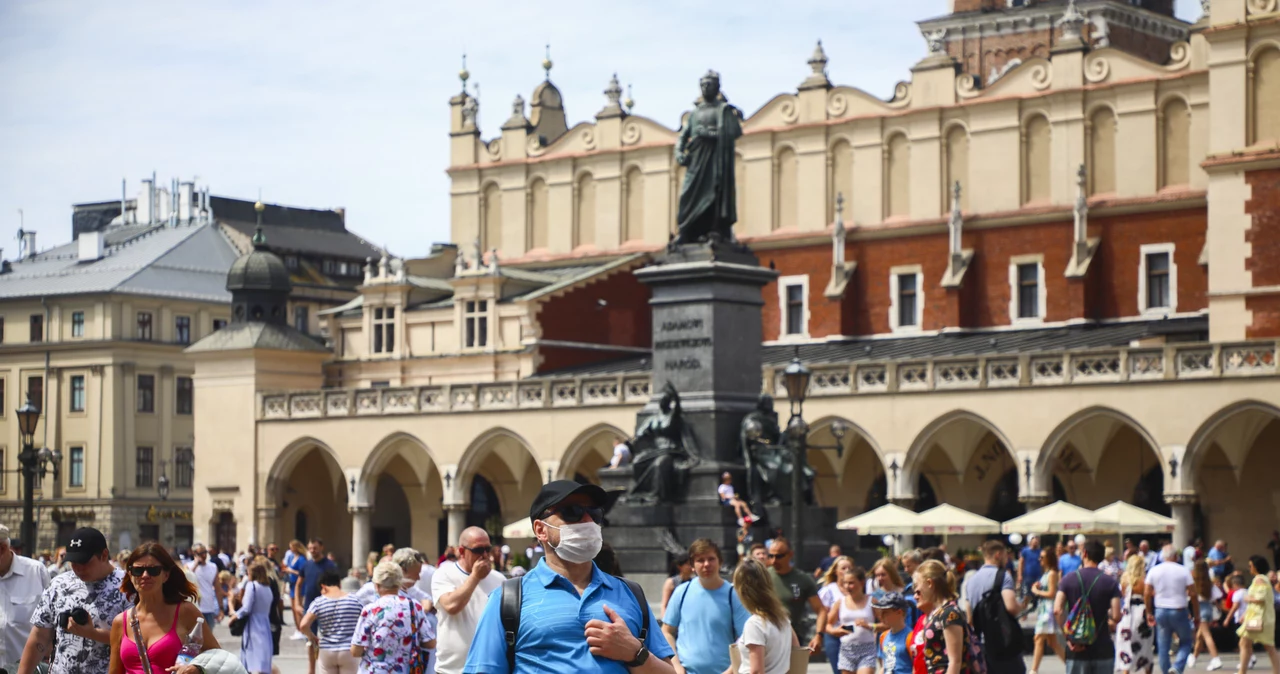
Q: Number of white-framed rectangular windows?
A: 4